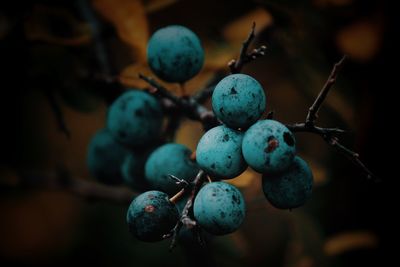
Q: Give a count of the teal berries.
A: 11